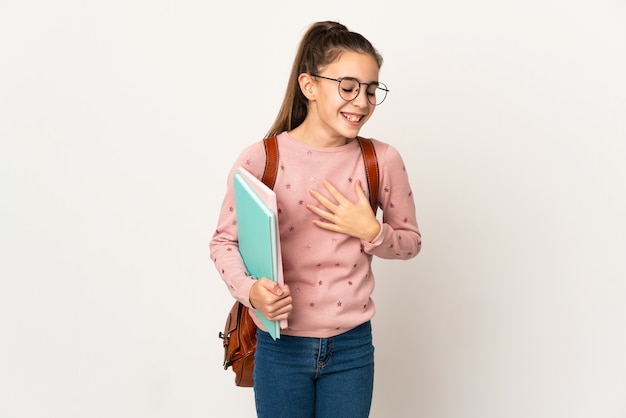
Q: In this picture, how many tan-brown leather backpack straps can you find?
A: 2